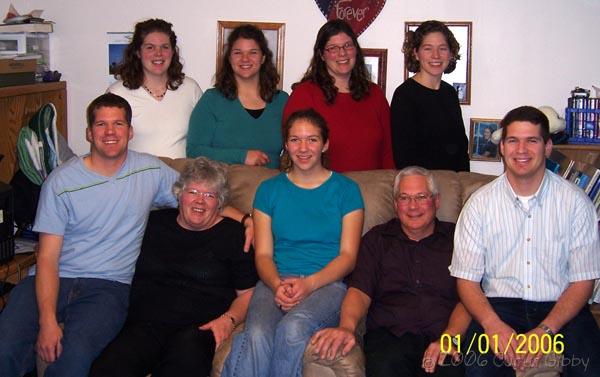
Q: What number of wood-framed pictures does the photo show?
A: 4